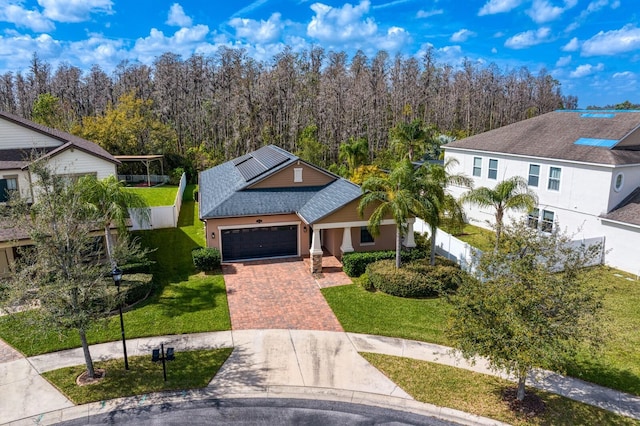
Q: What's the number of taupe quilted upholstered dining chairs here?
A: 0